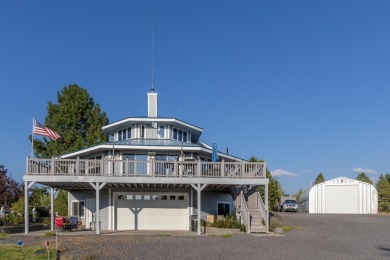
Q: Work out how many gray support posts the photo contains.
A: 5